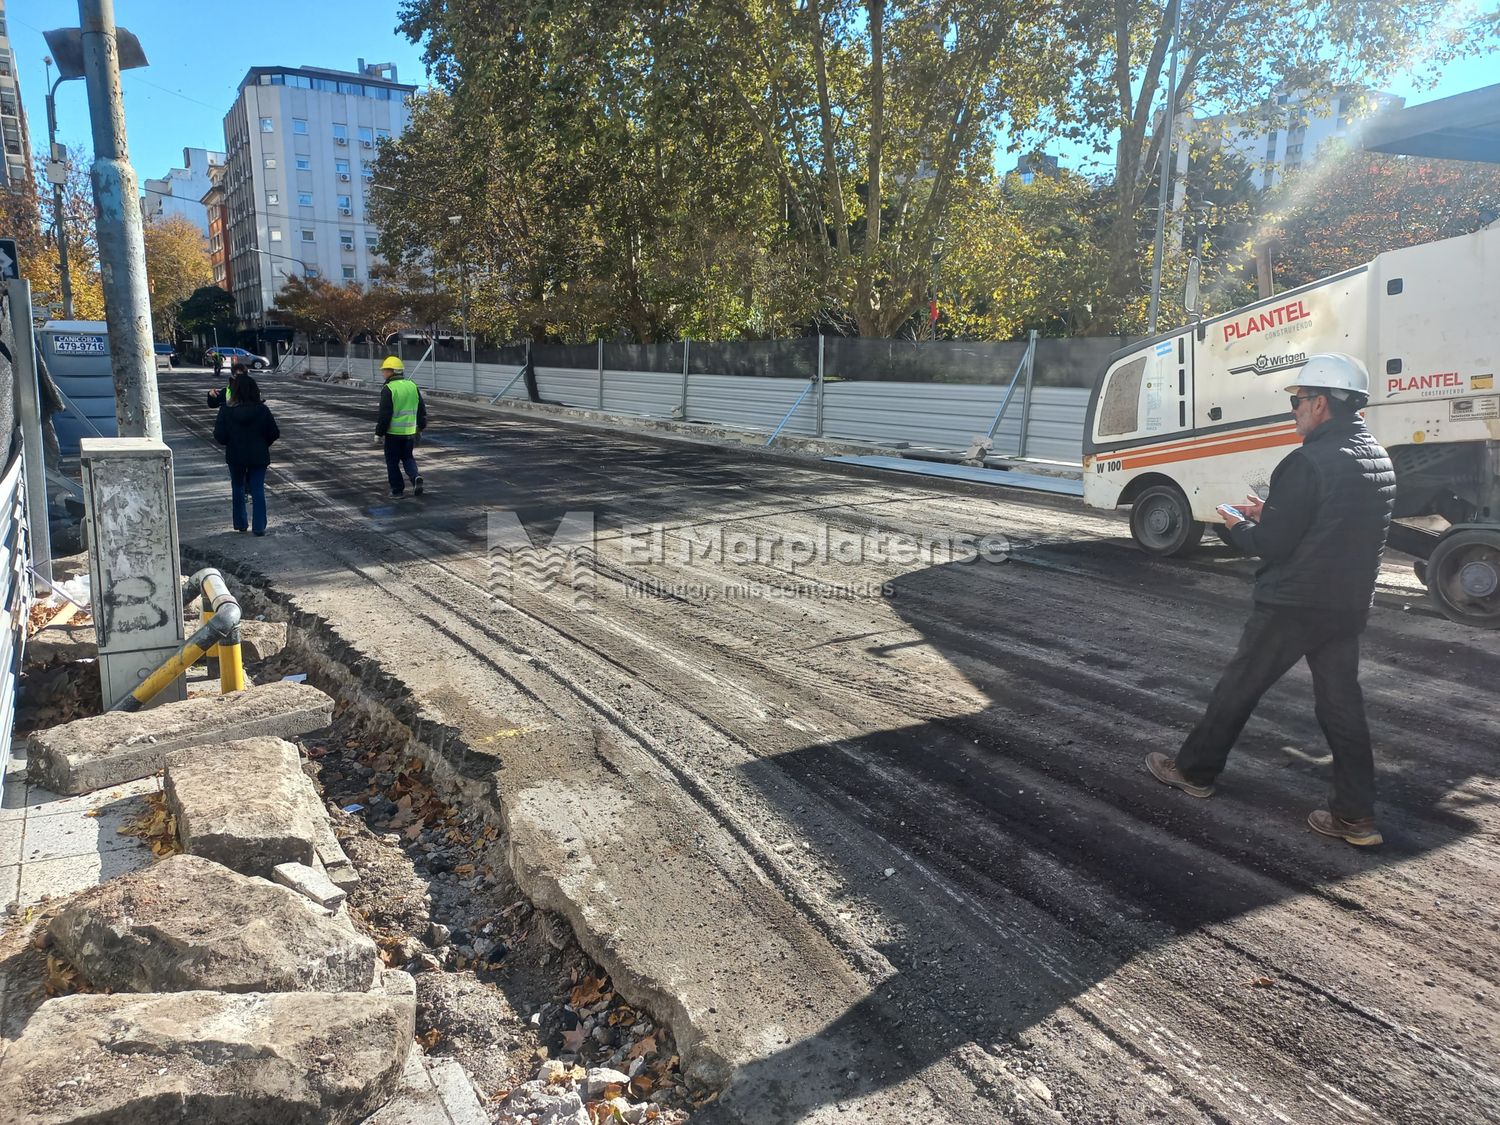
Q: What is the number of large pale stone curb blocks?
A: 4